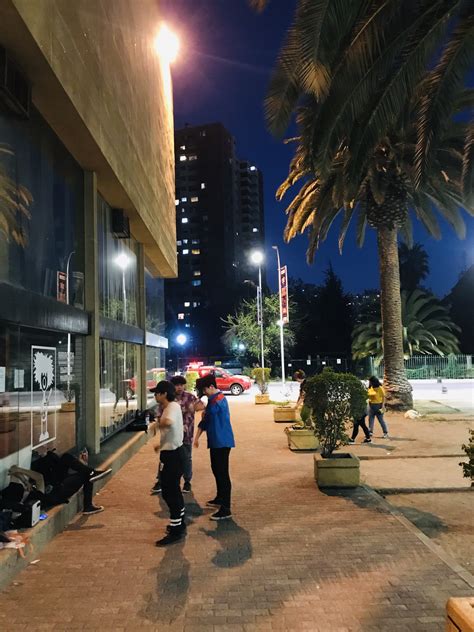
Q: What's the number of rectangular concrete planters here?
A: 5